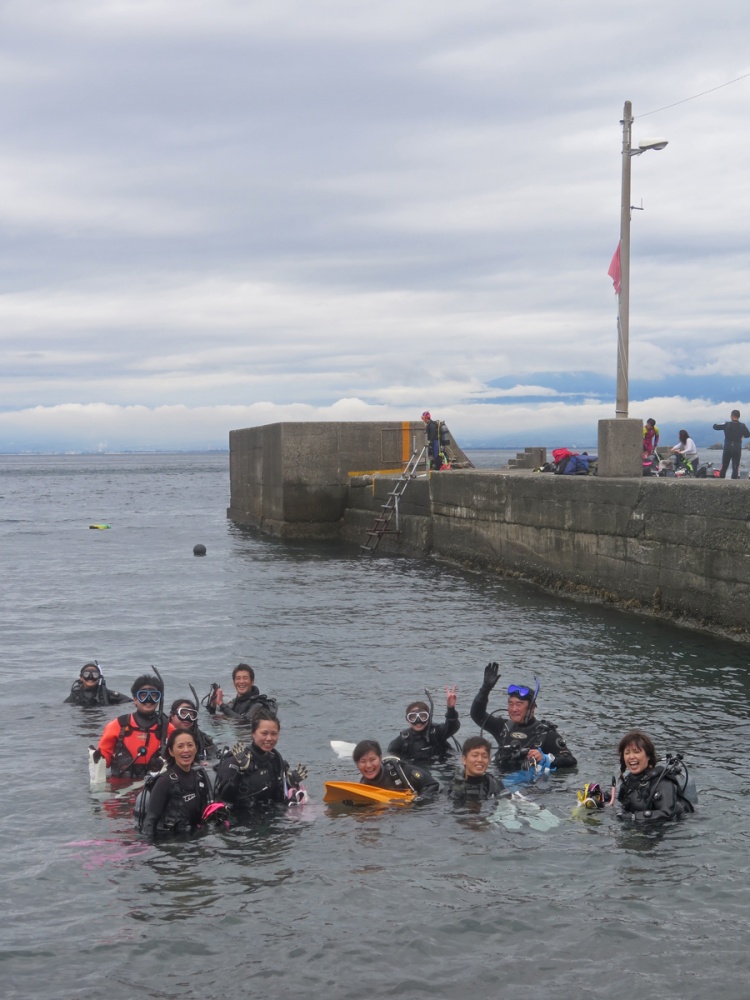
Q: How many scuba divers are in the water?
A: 11